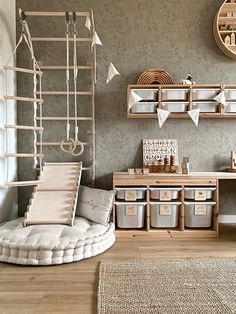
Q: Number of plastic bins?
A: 14